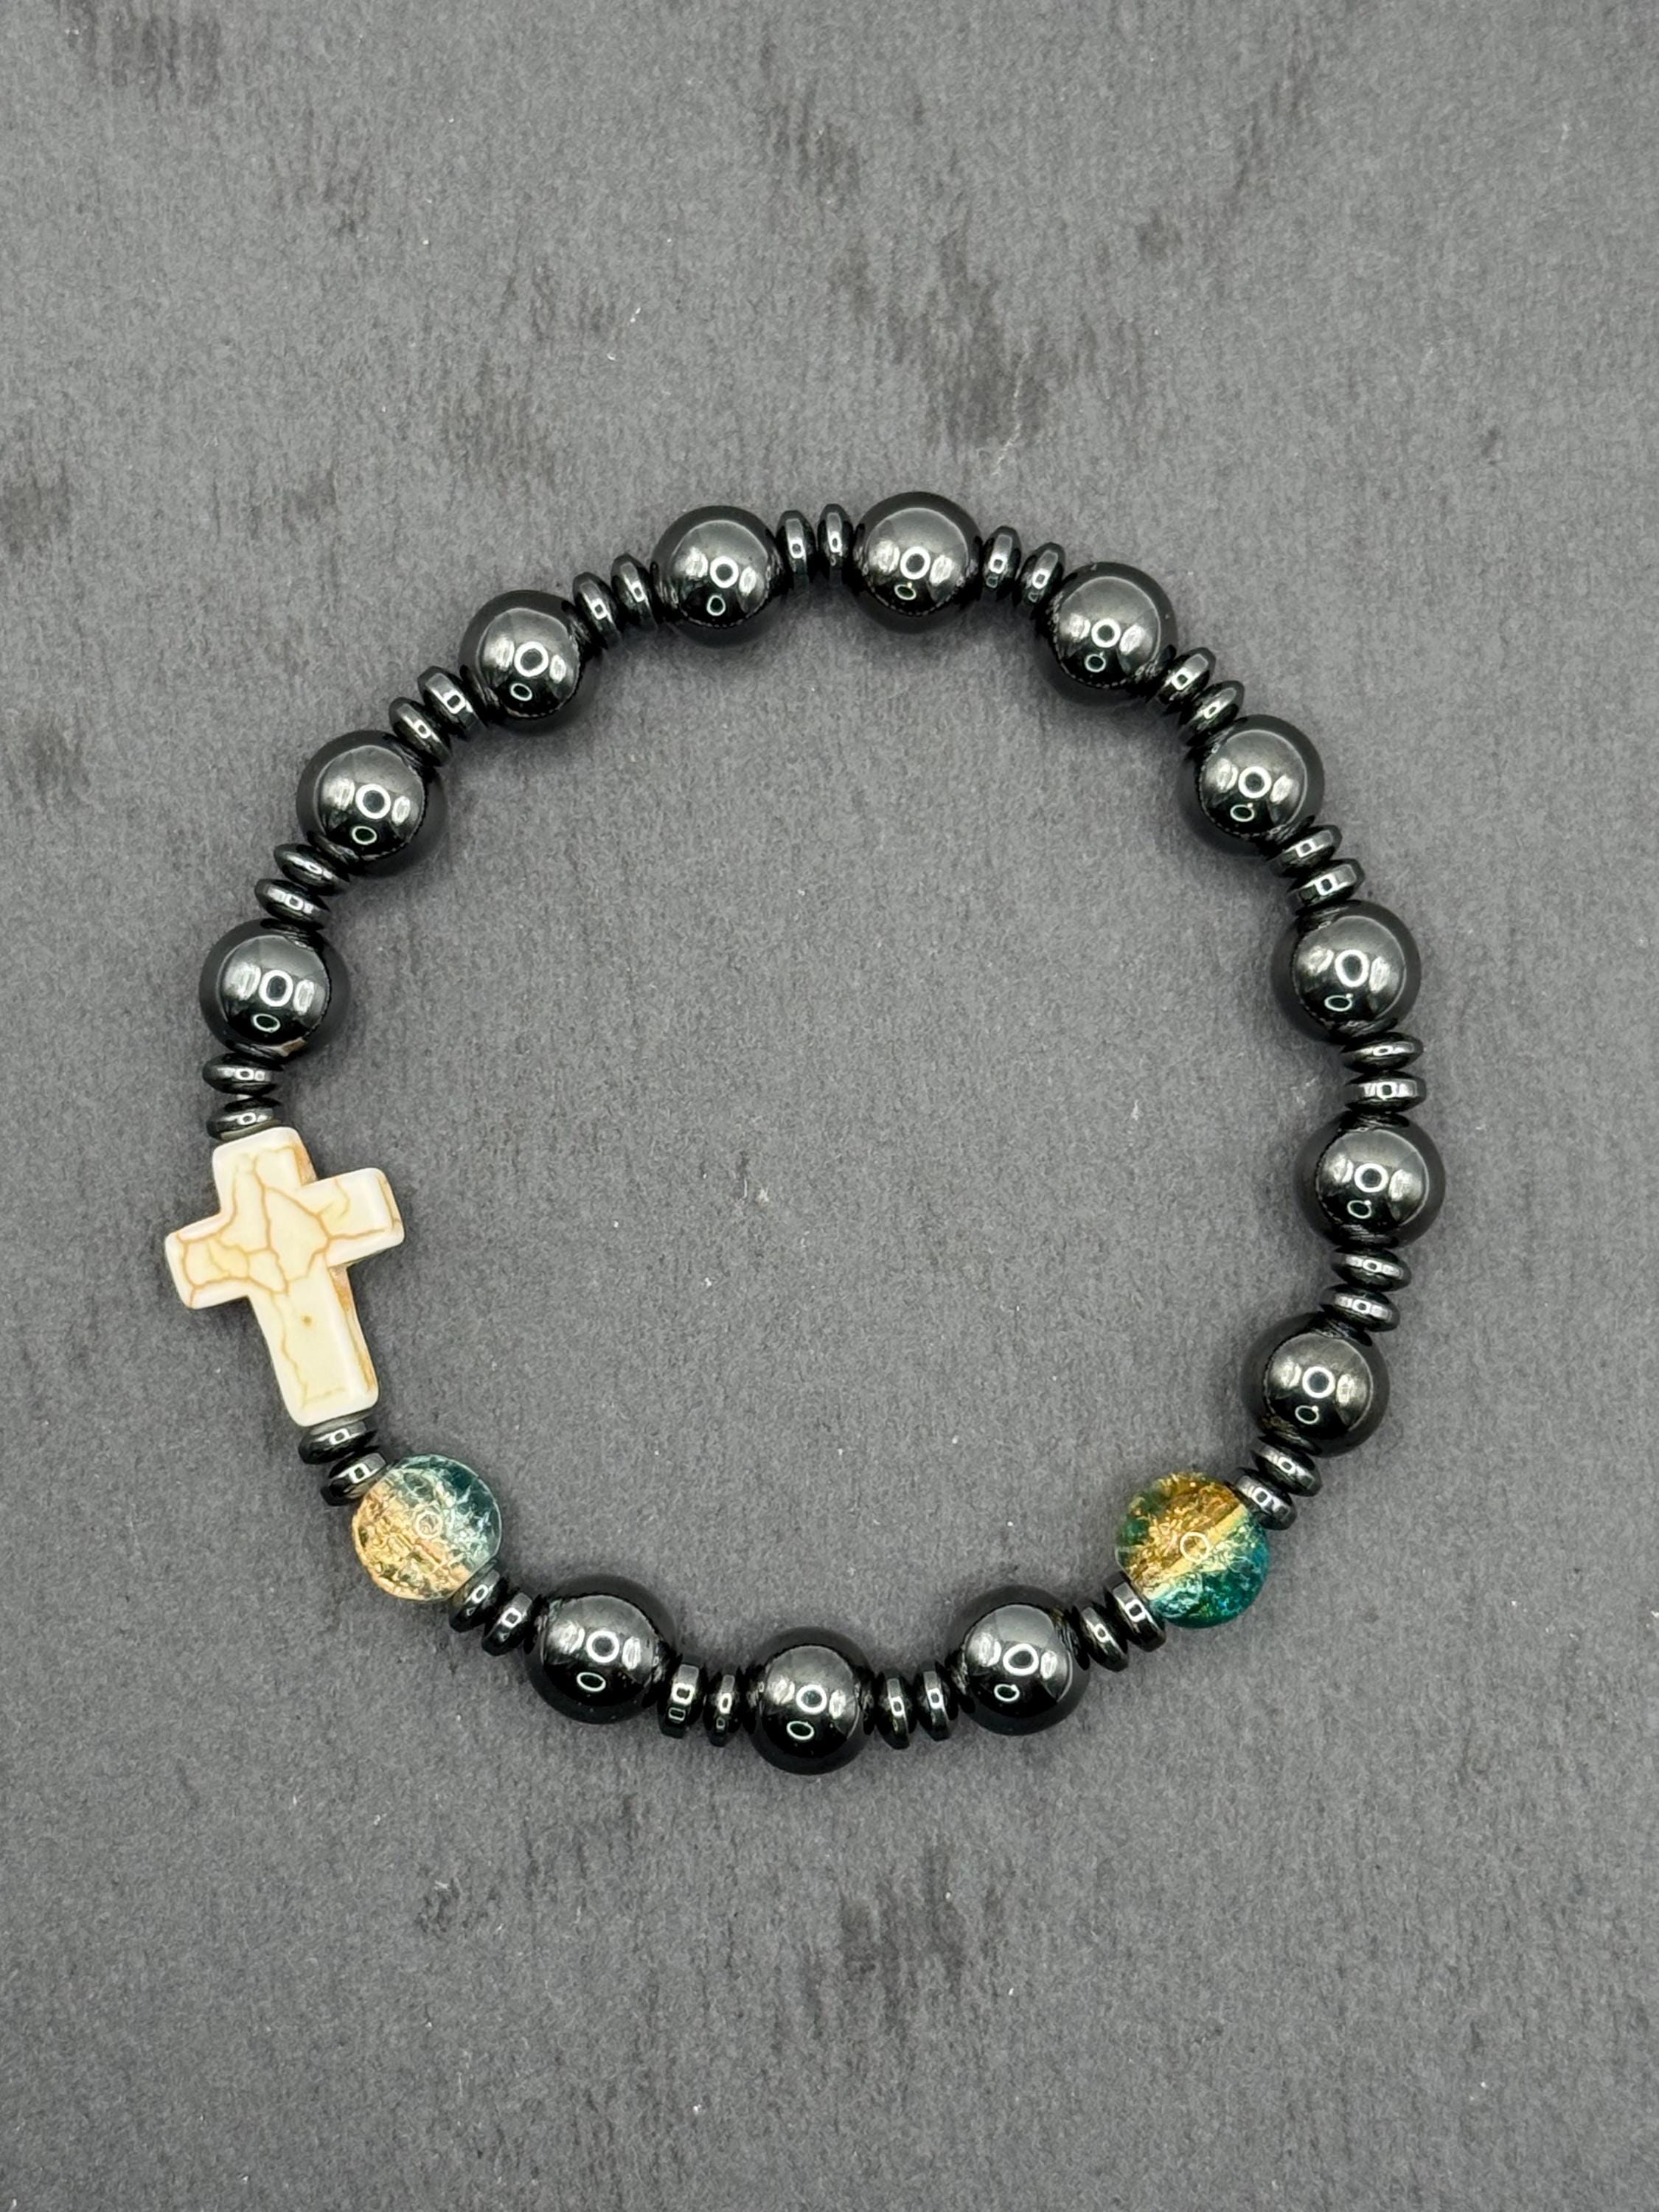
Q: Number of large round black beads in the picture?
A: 13